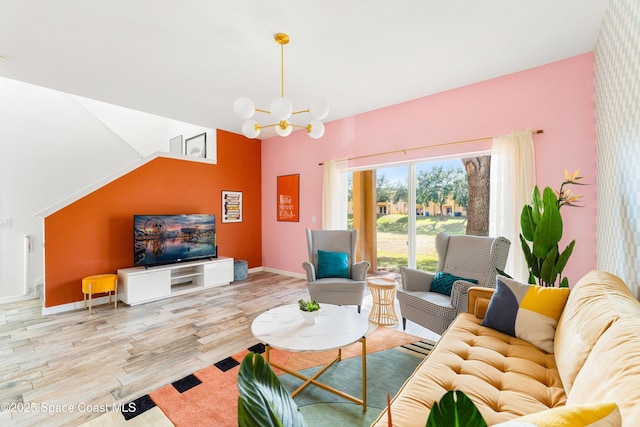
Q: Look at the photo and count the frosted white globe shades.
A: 6